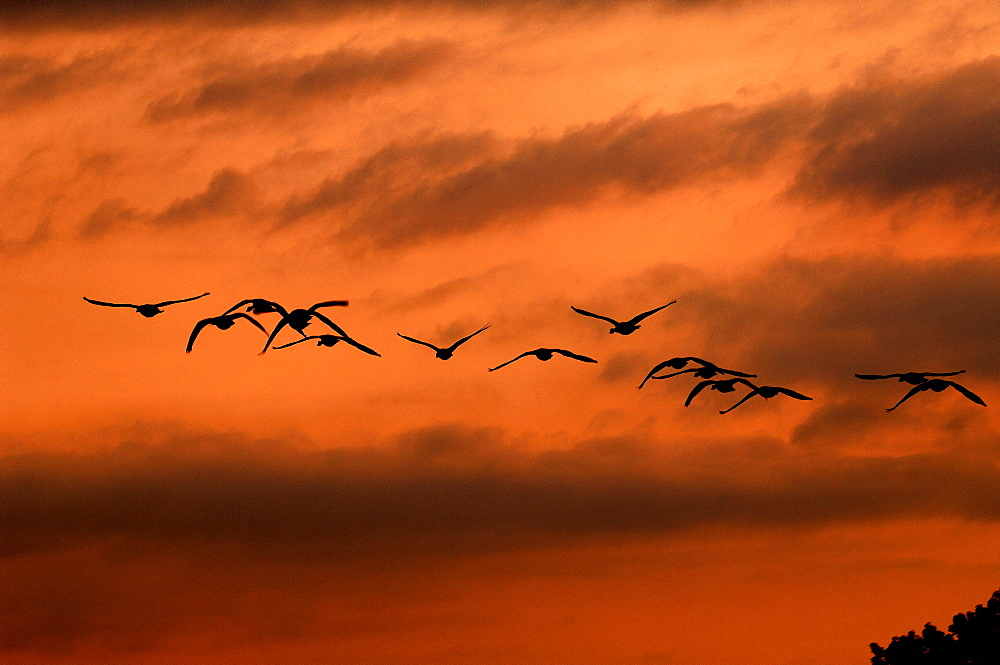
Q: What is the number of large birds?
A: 14